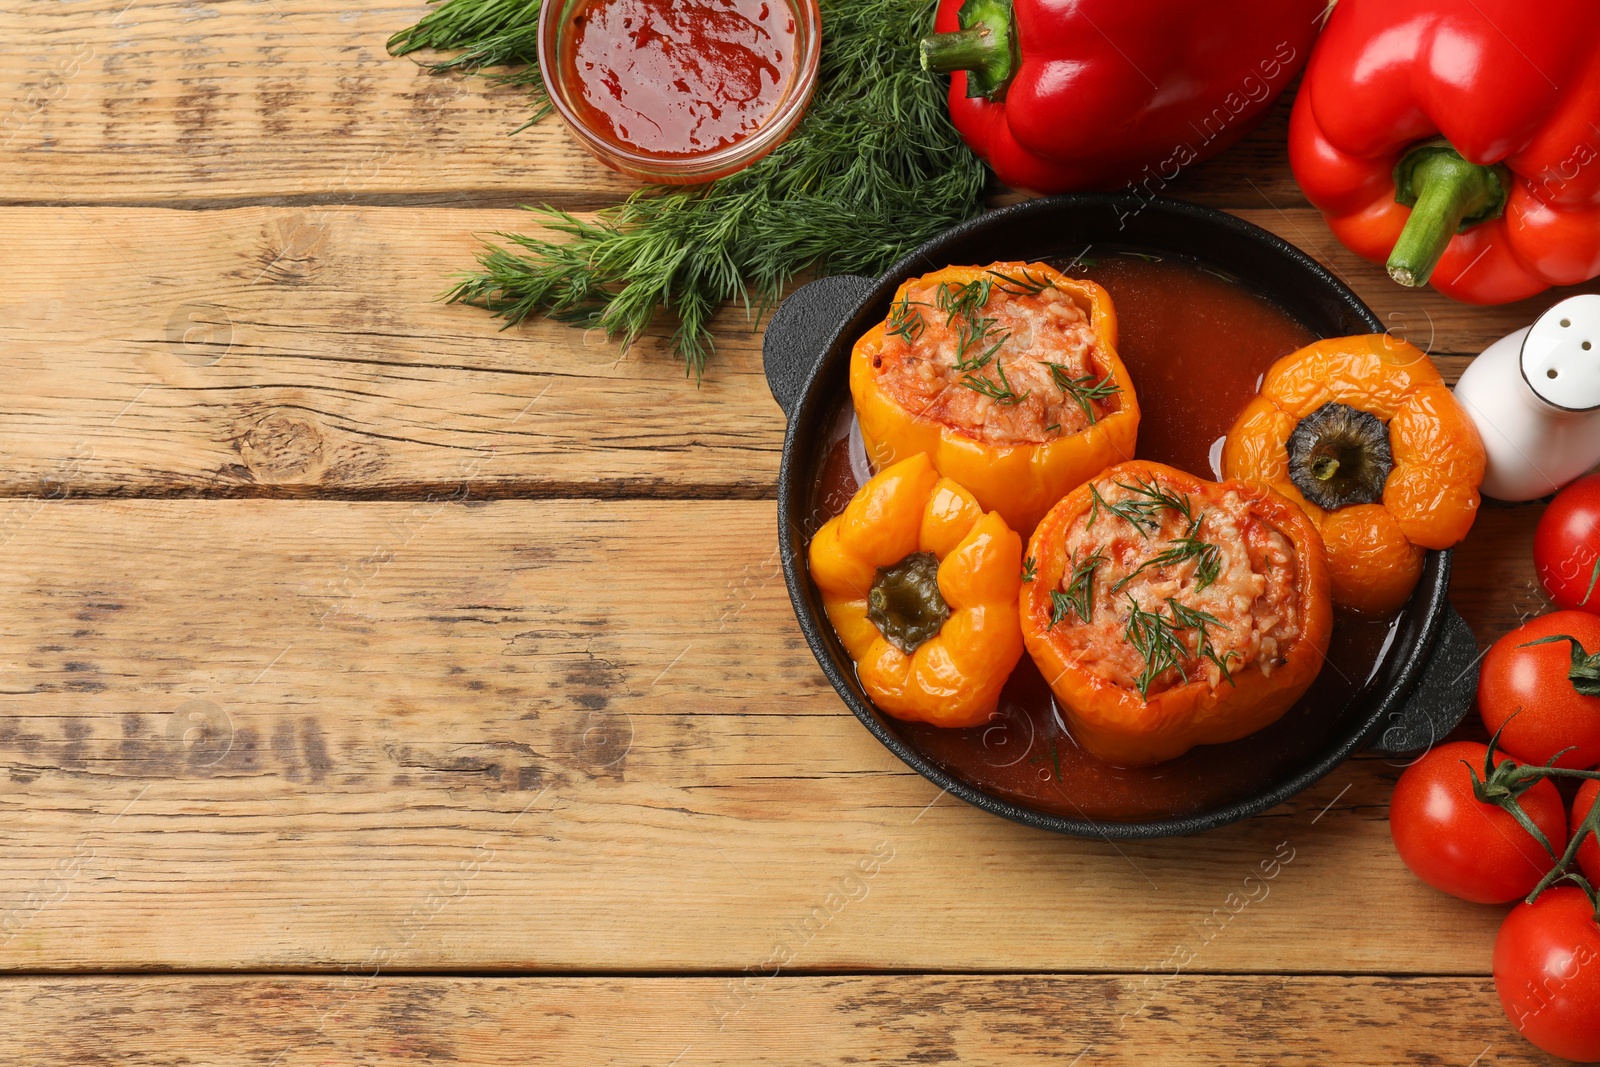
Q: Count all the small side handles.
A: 2